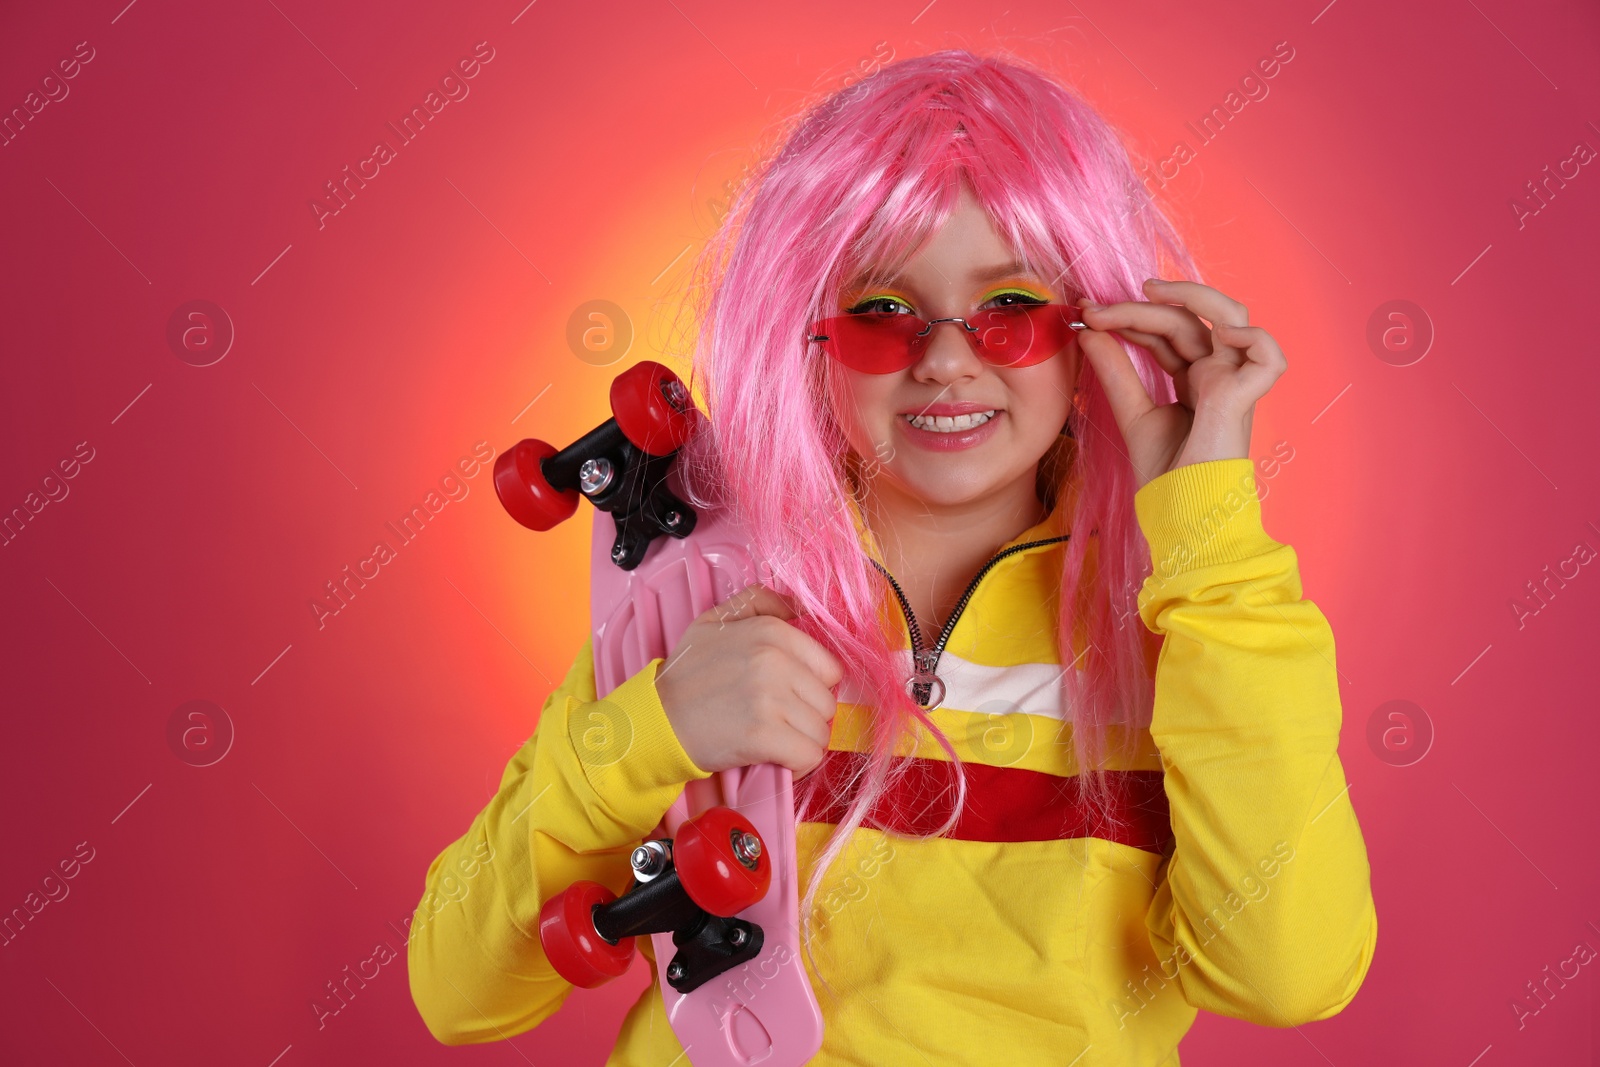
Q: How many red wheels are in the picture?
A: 4